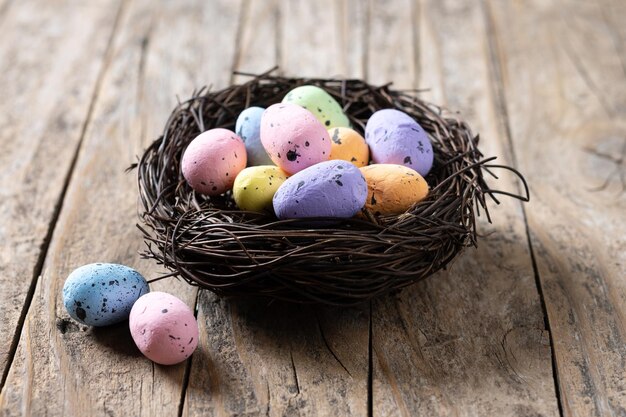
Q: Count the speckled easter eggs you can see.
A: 11